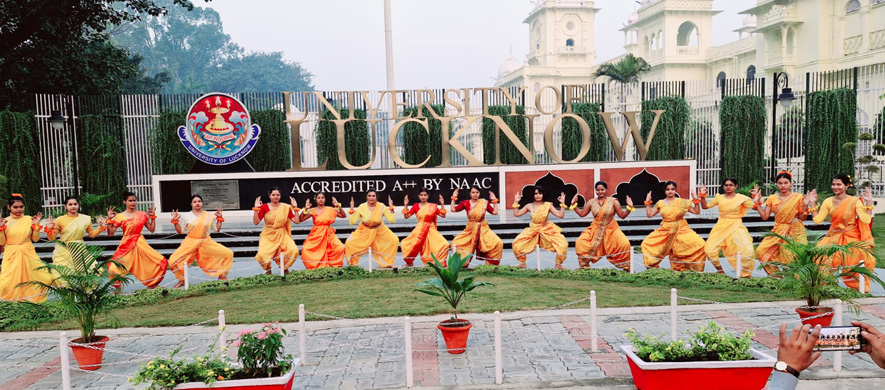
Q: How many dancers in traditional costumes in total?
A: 15